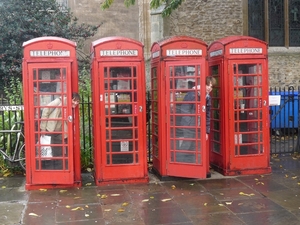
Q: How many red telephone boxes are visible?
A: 4